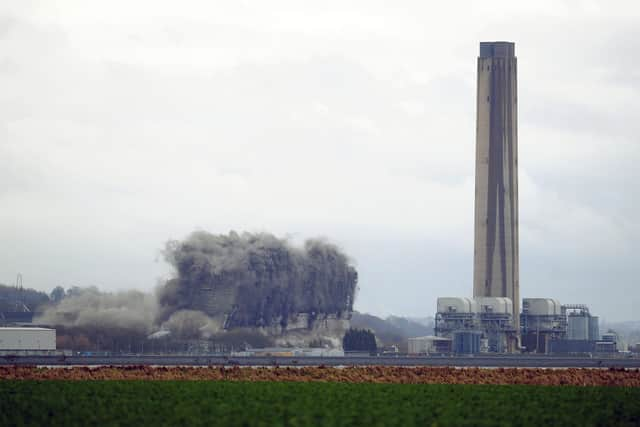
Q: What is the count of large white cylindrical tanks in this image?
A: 3